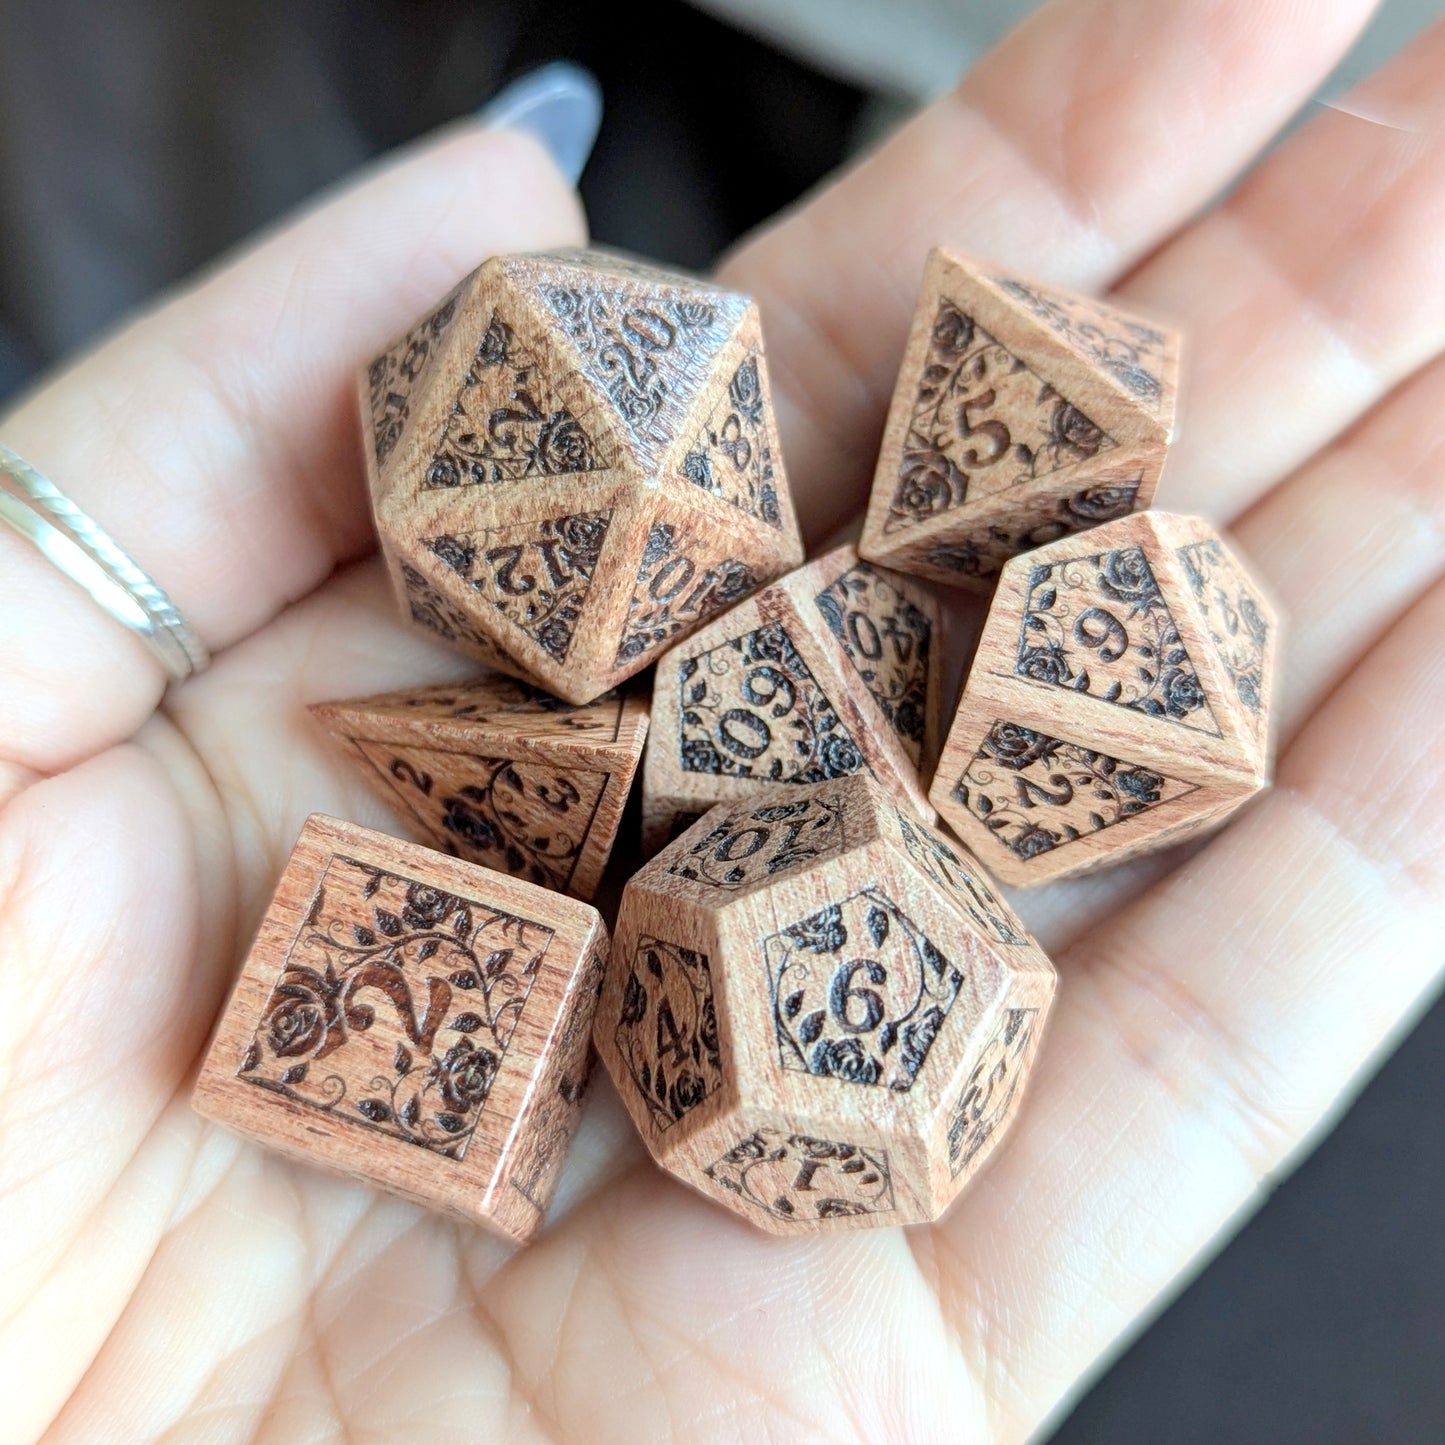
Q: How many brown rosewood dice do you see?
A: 7